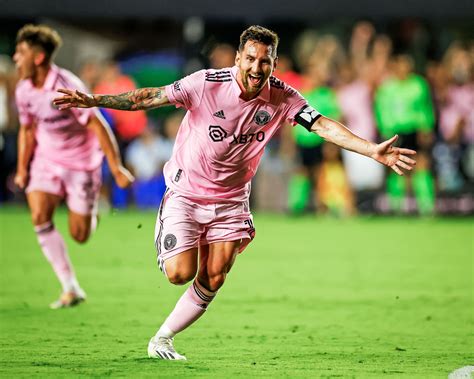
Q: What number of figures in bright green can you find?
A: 2